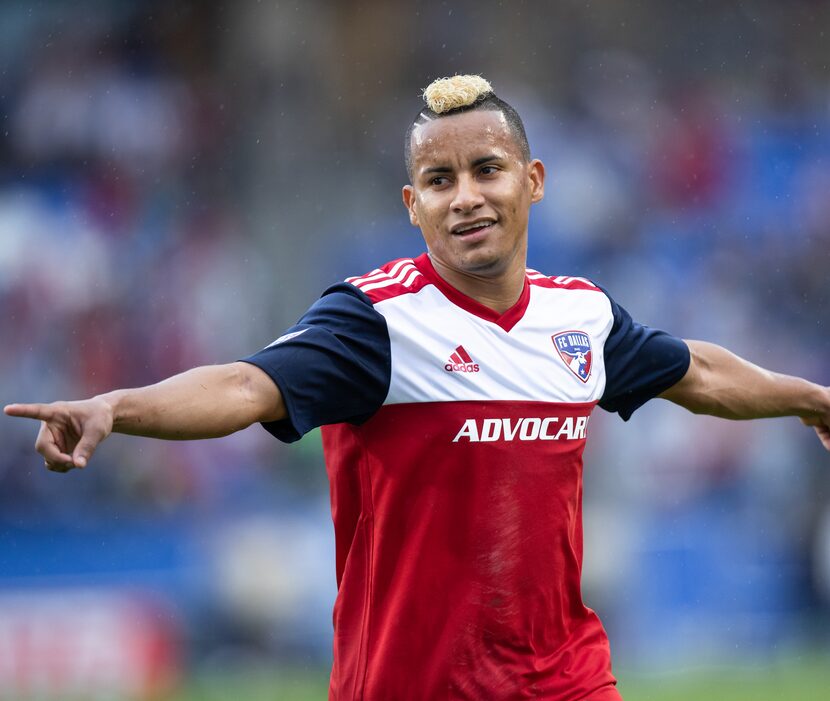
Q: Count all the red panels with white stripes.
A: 2